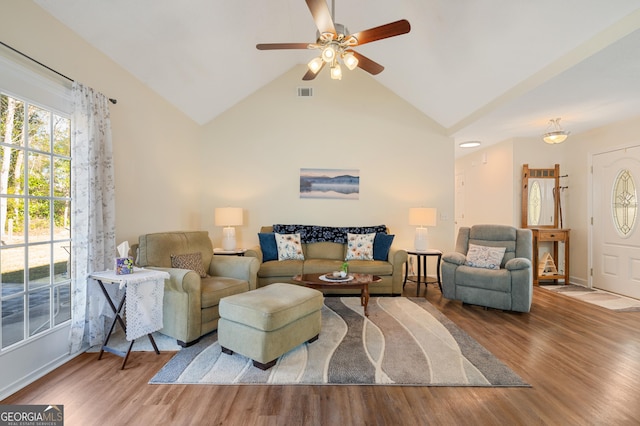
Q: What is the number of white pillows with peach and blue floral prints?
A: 2